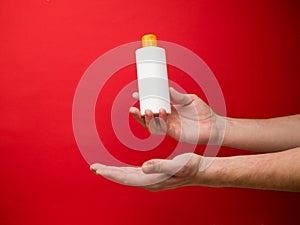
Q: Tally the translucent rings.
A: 2